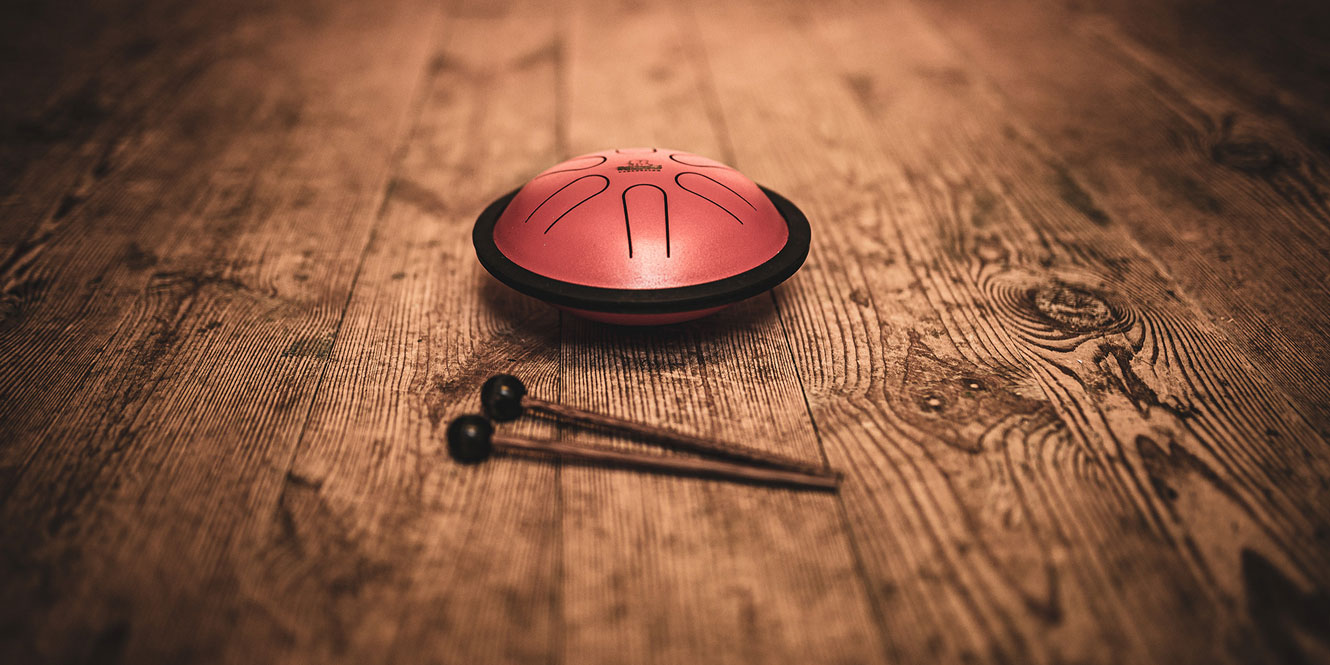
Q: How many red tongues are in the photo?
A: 6